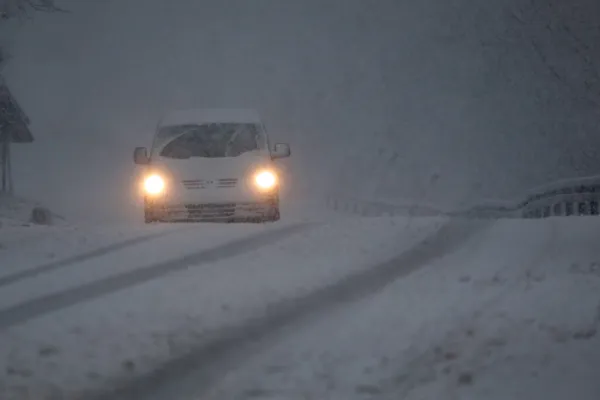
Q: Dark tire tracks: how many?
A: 3